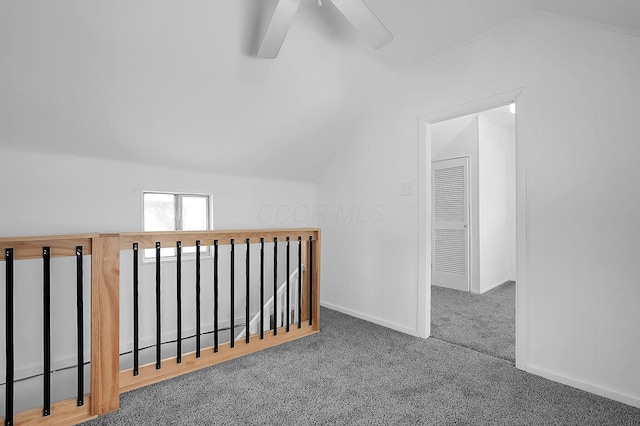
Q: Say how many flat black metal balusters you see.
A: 15